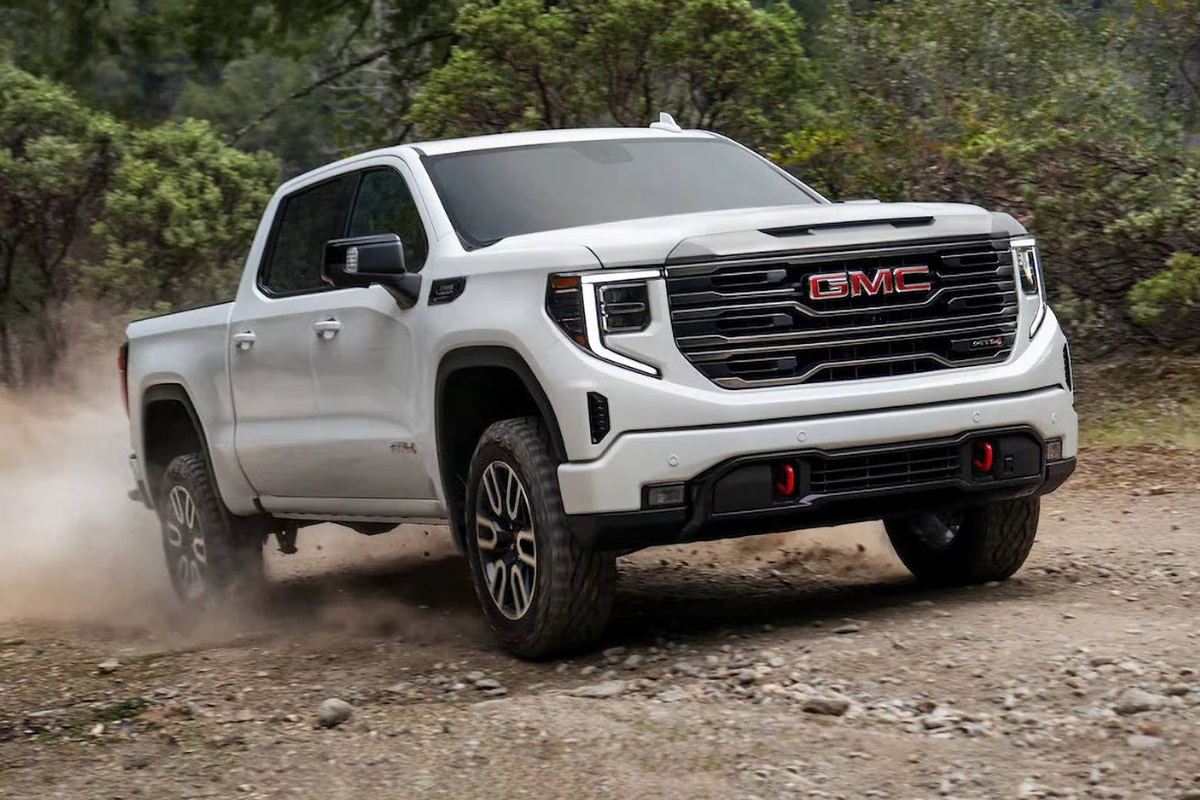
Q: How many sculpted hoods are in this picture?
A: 1